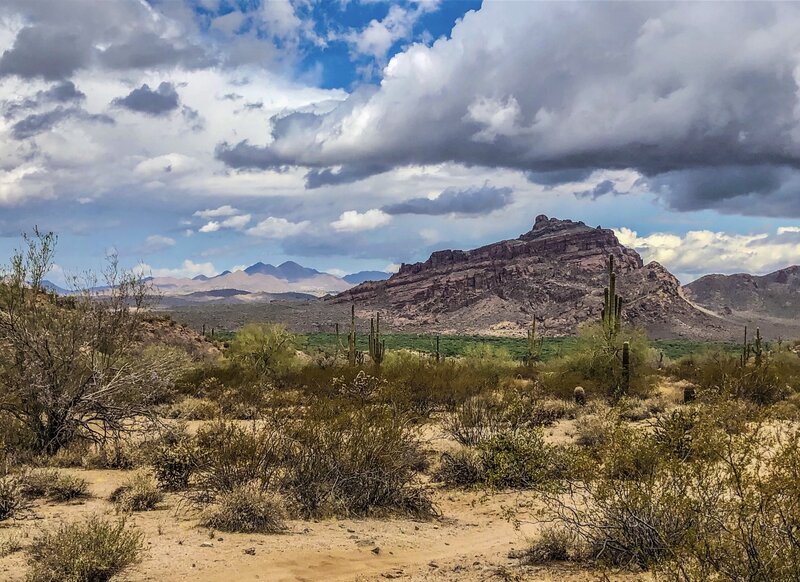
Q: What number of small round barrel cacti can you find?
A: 2